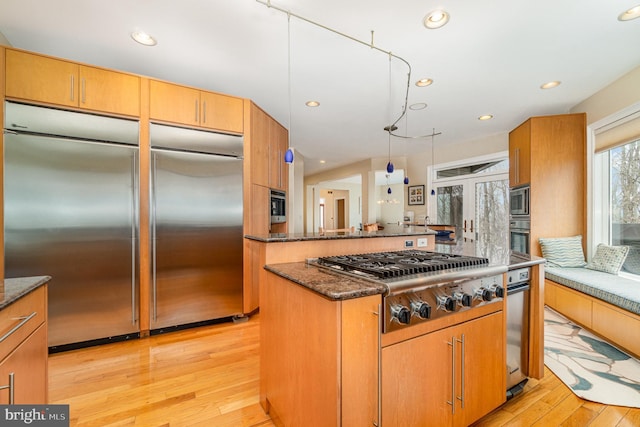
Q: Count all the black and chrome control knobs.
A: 6